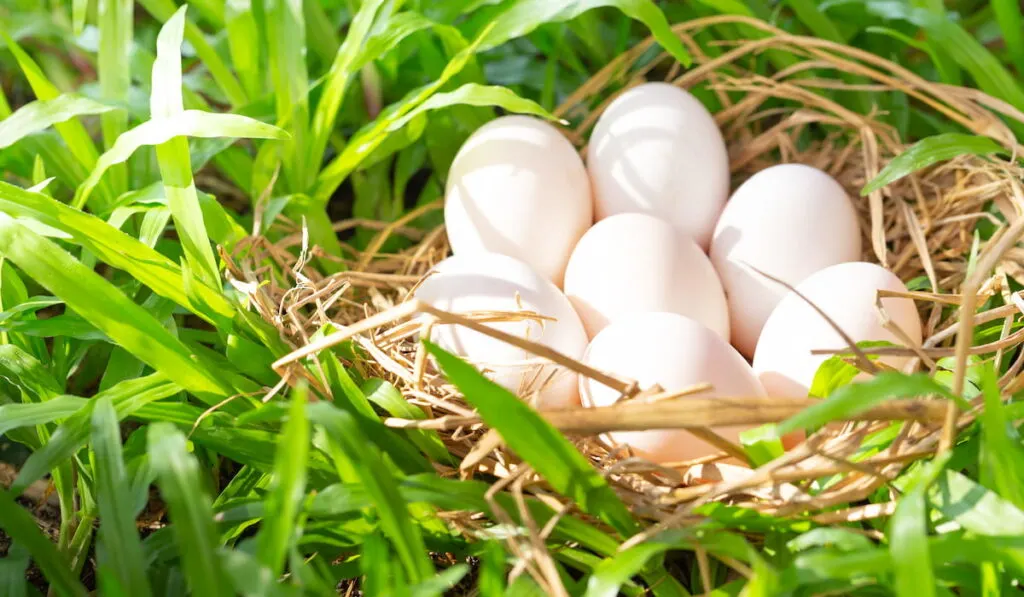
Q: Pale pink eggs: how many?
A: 7